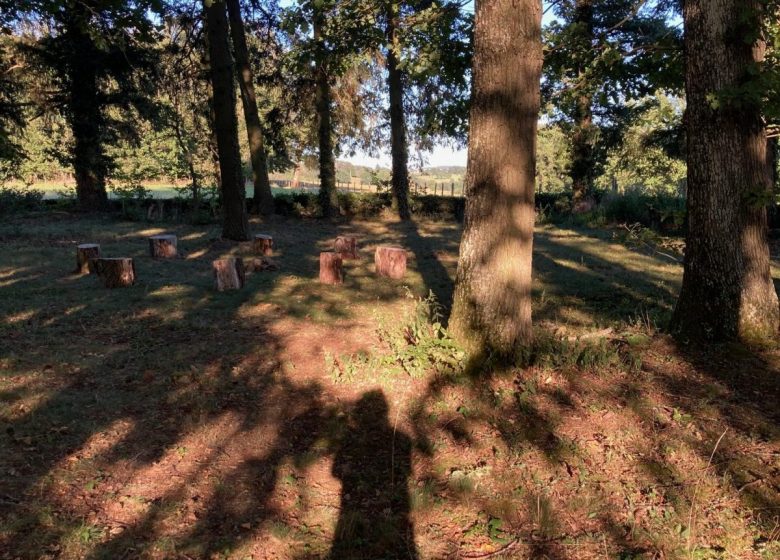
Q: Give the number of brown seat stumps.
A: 8